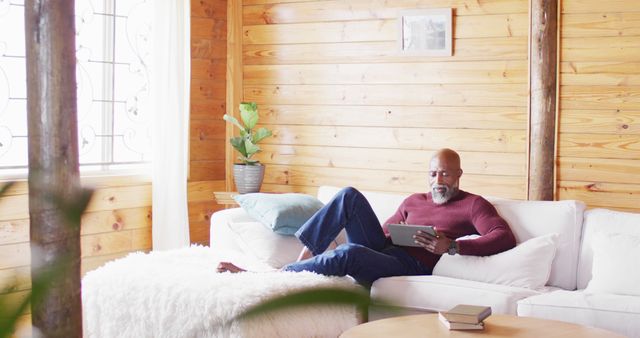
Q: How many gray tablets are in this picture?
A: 1